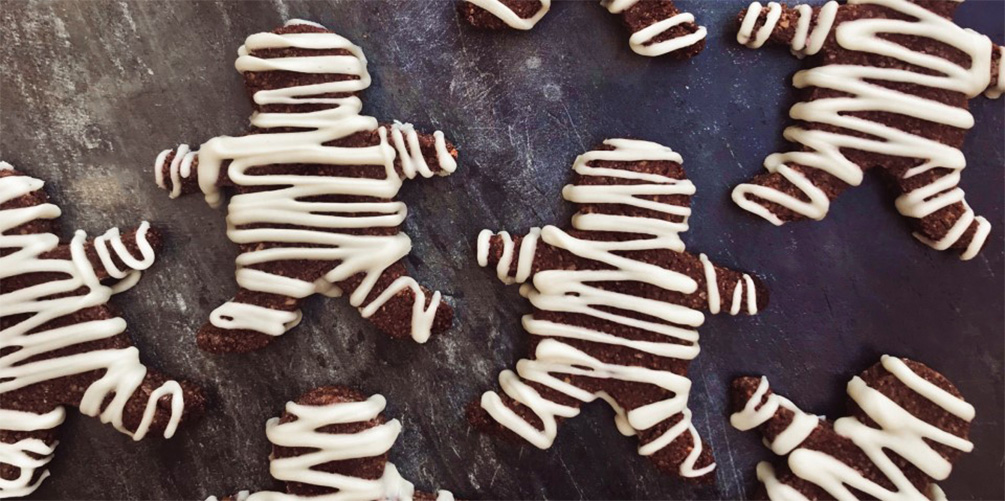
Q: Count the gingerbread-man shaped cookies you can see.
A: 7